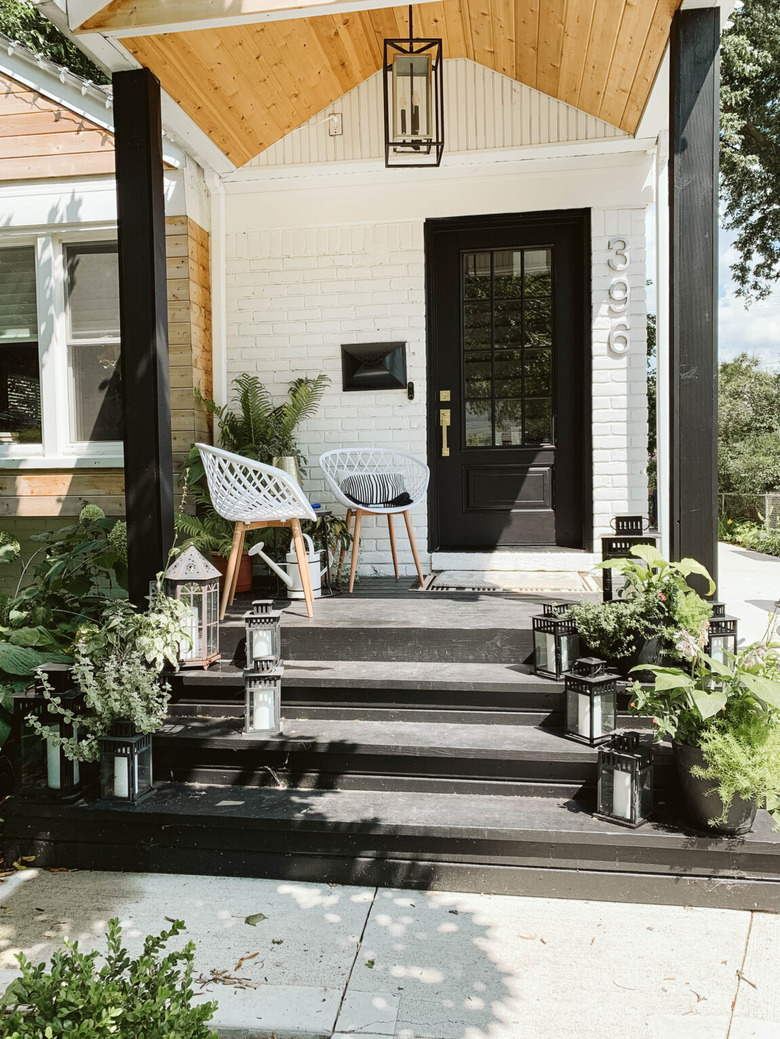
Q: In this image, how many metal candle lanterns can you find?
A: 10